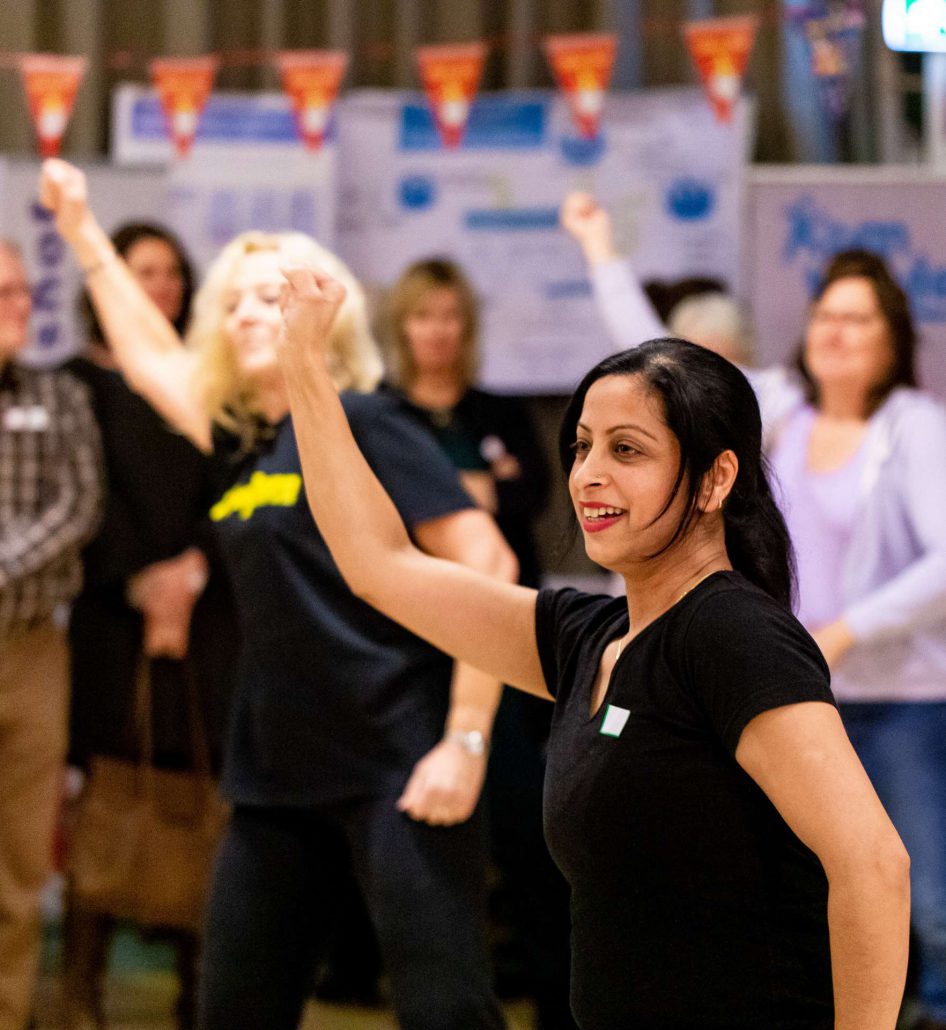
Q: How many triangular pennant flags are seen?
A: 6